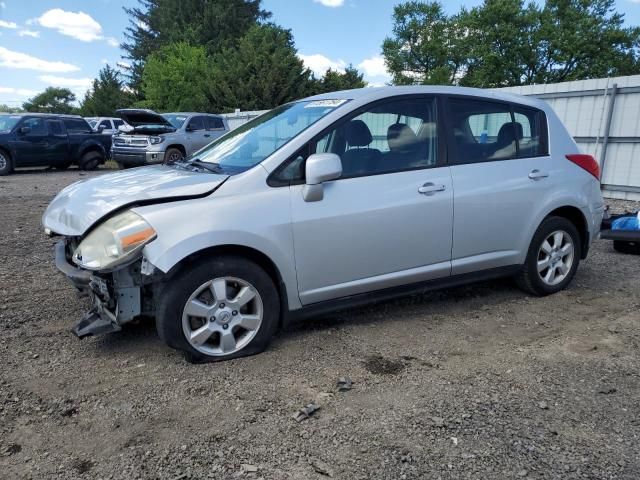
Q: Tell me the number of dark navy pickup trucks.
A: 1